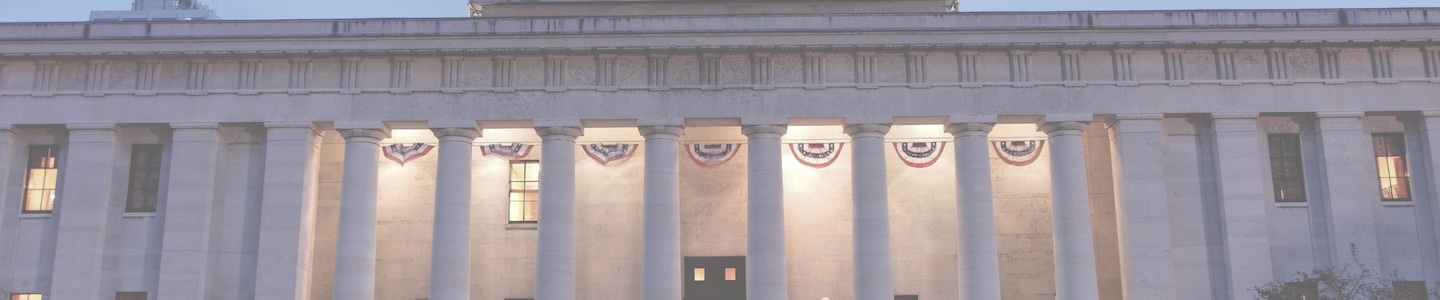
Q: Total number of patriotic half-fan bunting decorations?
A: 7